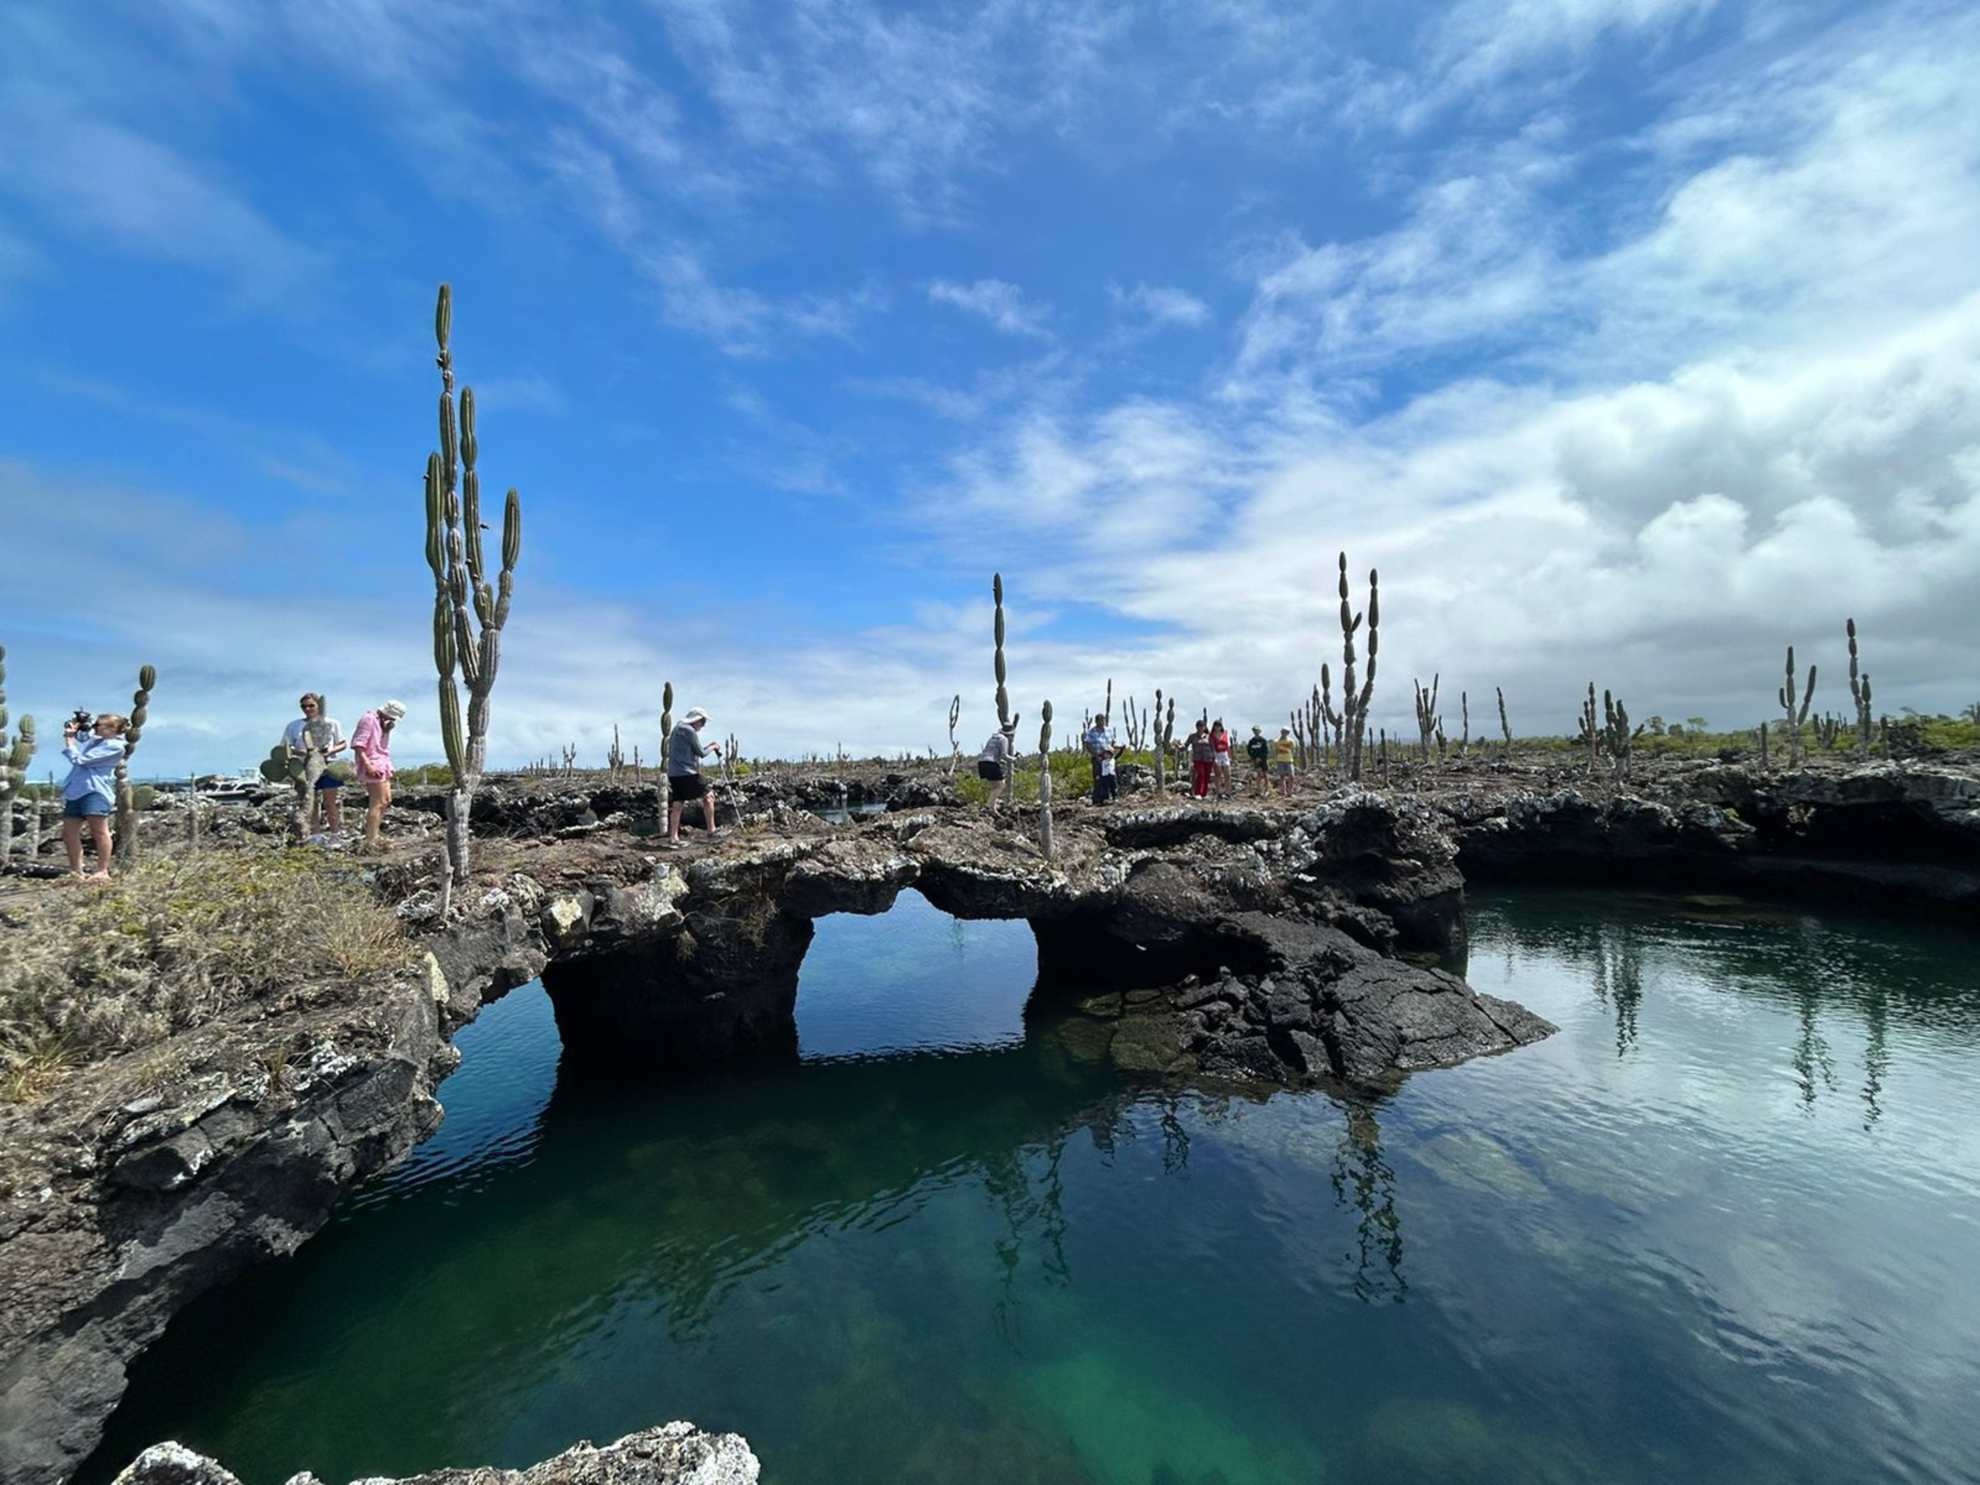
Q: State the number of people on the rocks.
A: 11